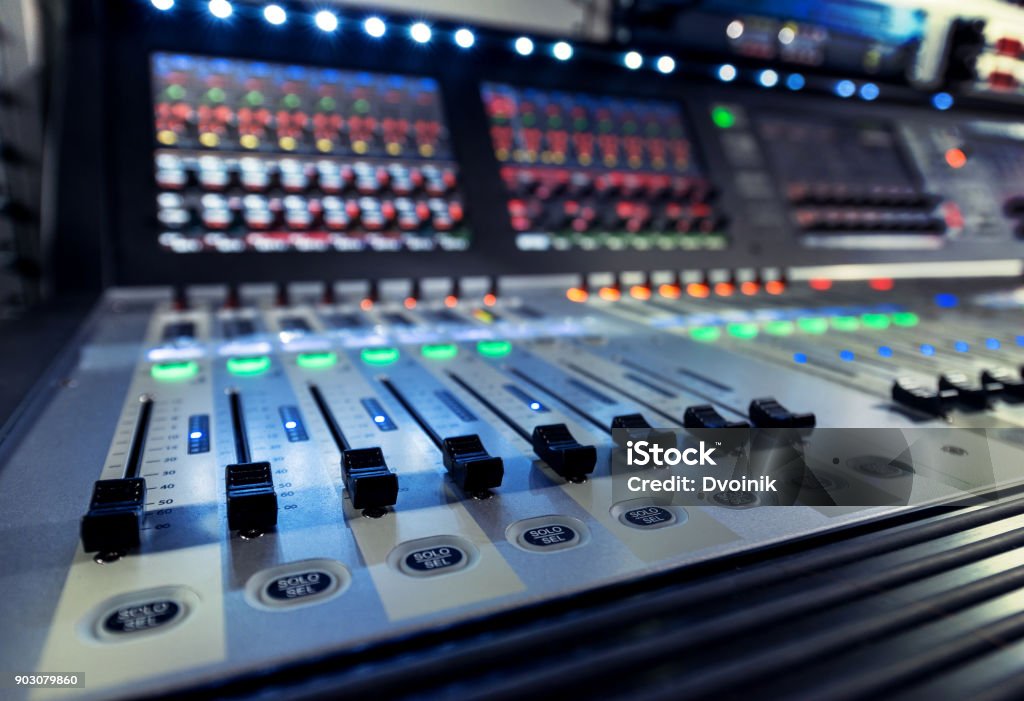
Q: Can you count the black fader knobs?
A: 11